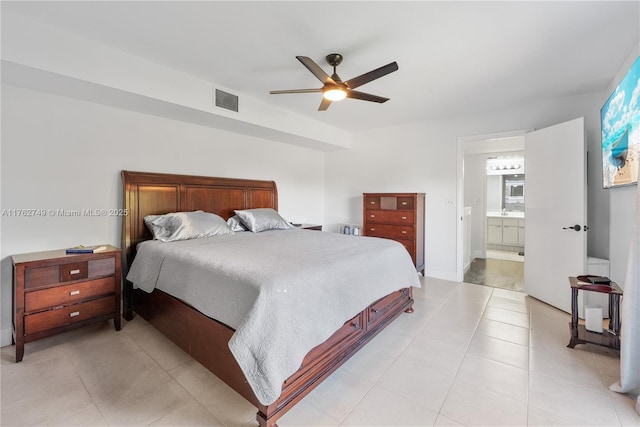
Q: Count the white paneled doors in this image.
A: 1